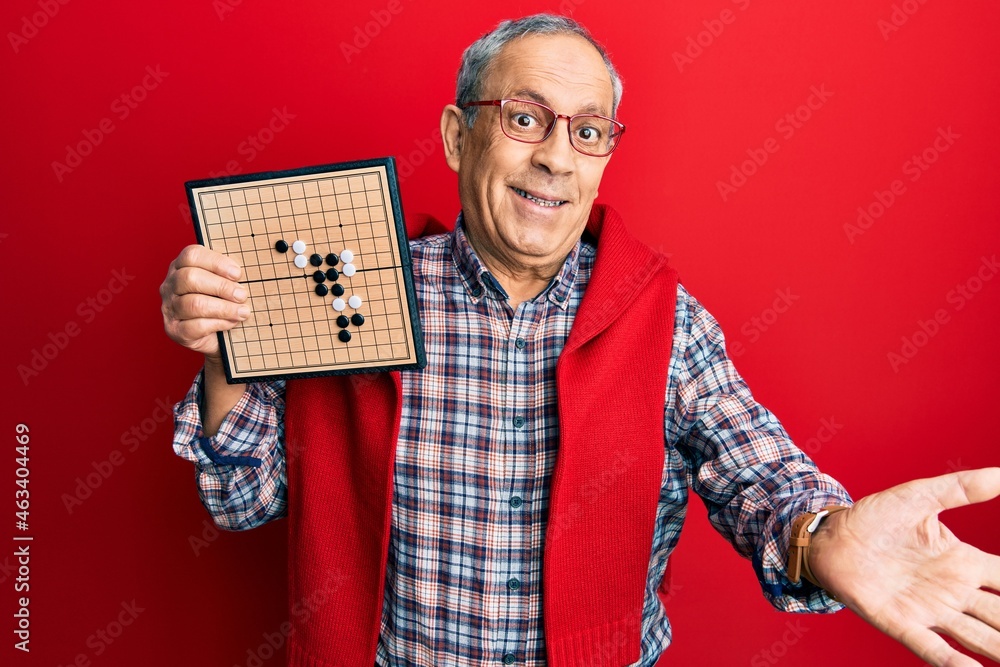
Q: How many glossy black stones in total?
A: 10